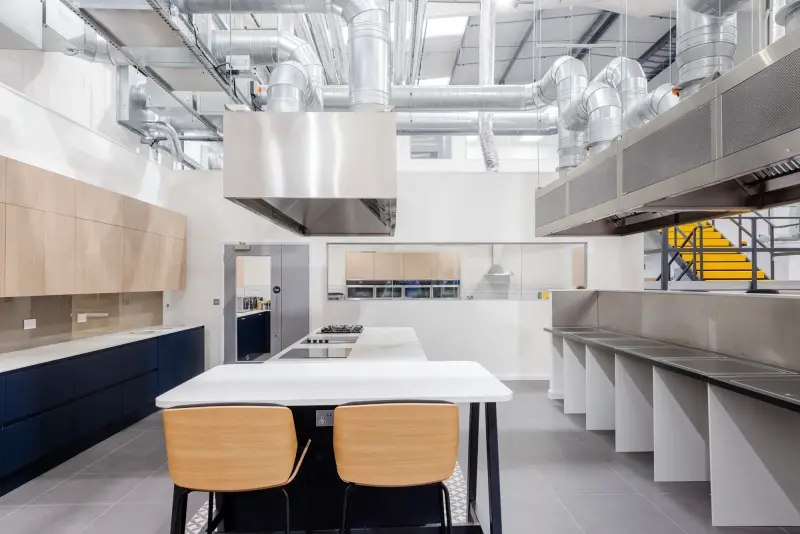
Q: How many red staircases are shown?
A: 0